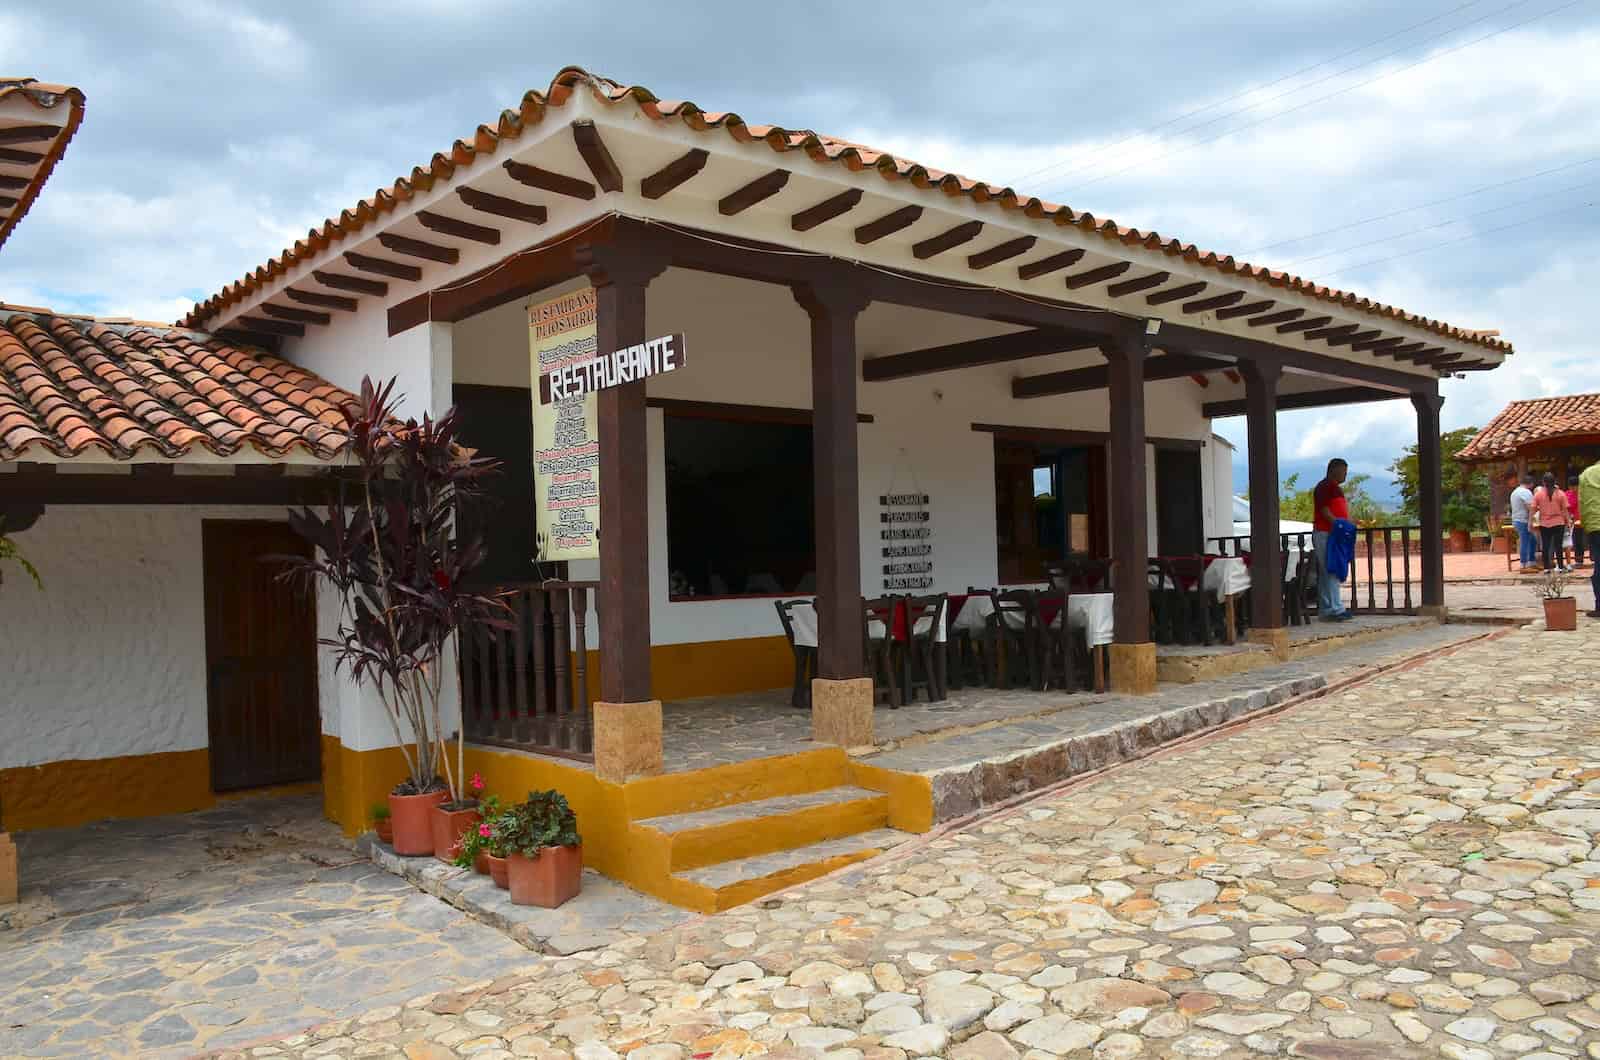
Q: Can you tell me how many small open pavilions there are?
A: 1